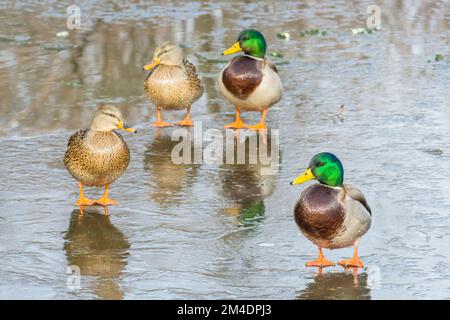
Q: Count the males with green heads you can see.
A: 2